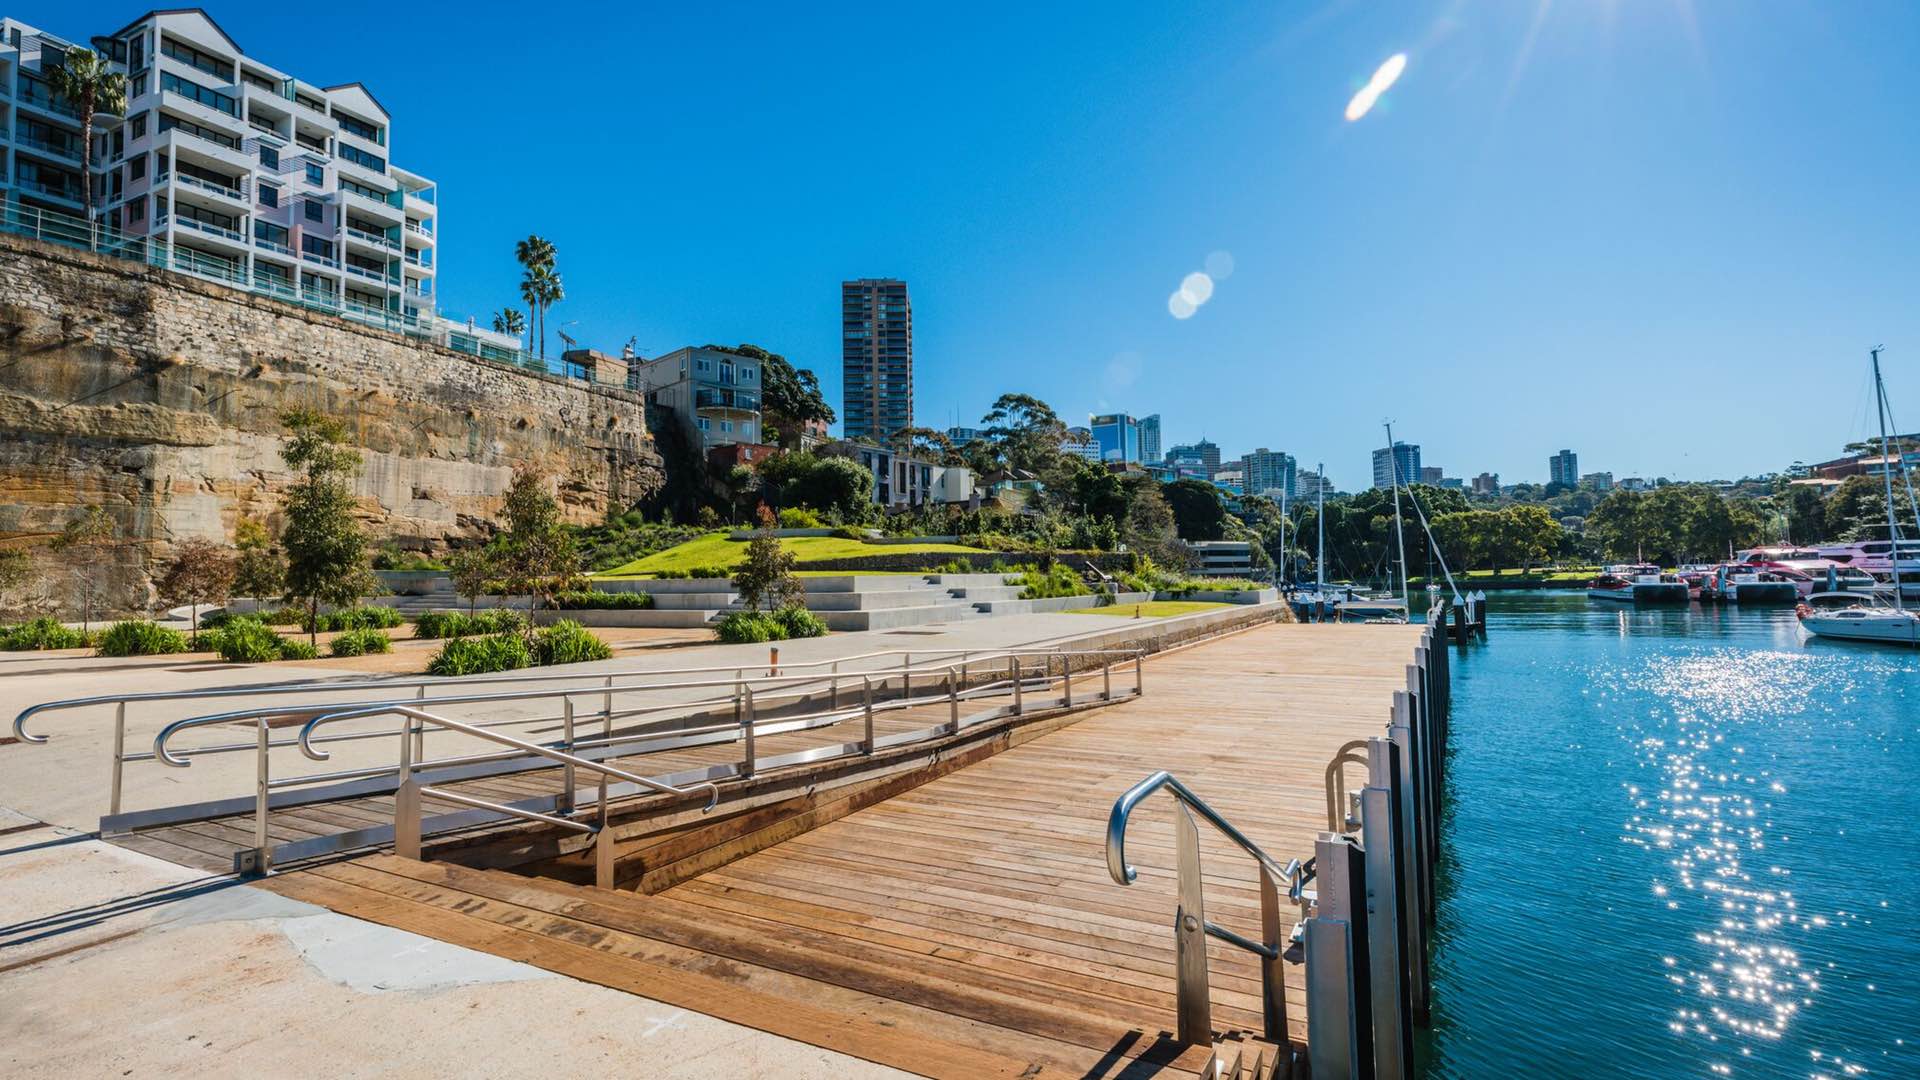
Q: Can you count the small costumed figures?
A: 0